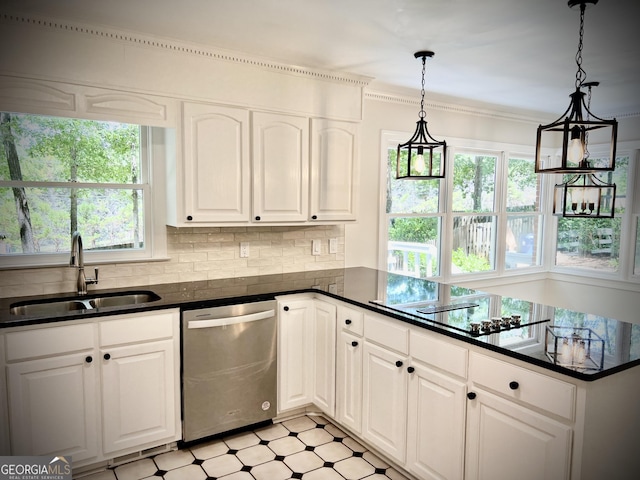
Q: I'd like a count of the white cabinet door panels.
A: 11